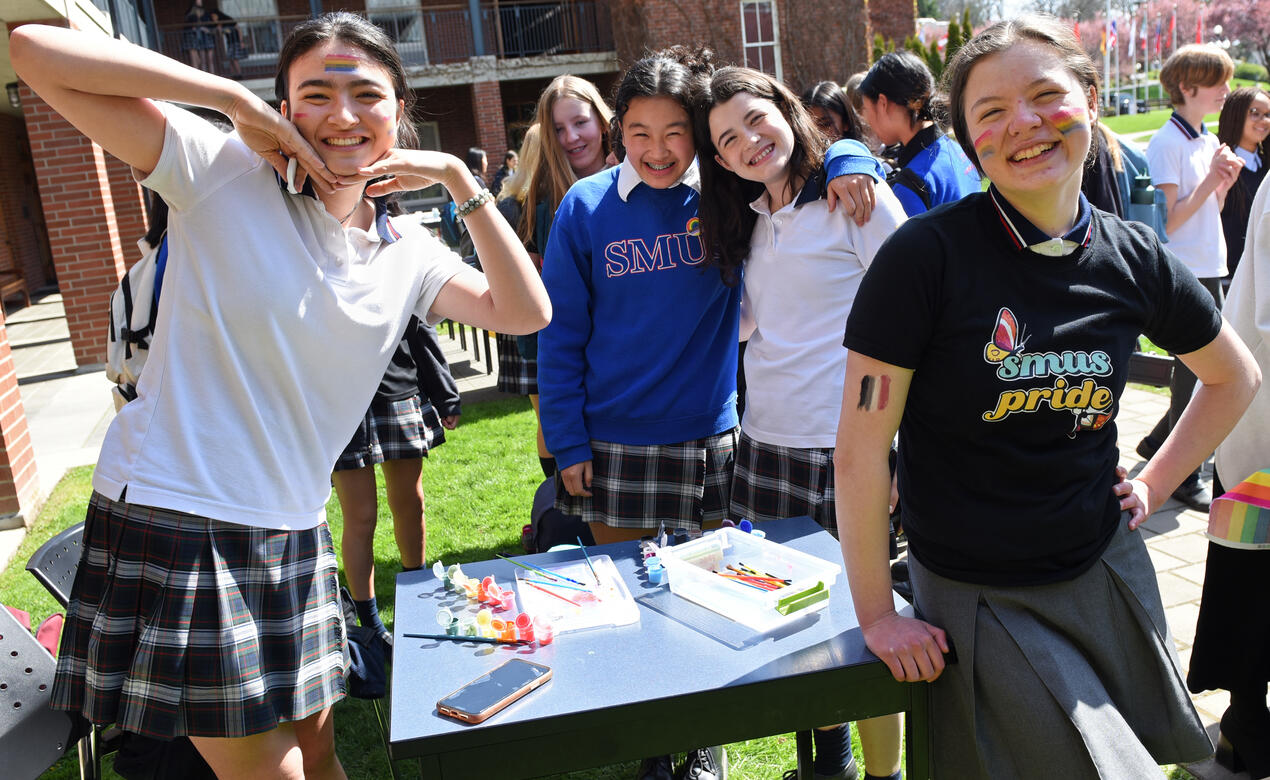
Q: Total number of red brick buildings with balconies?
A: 1